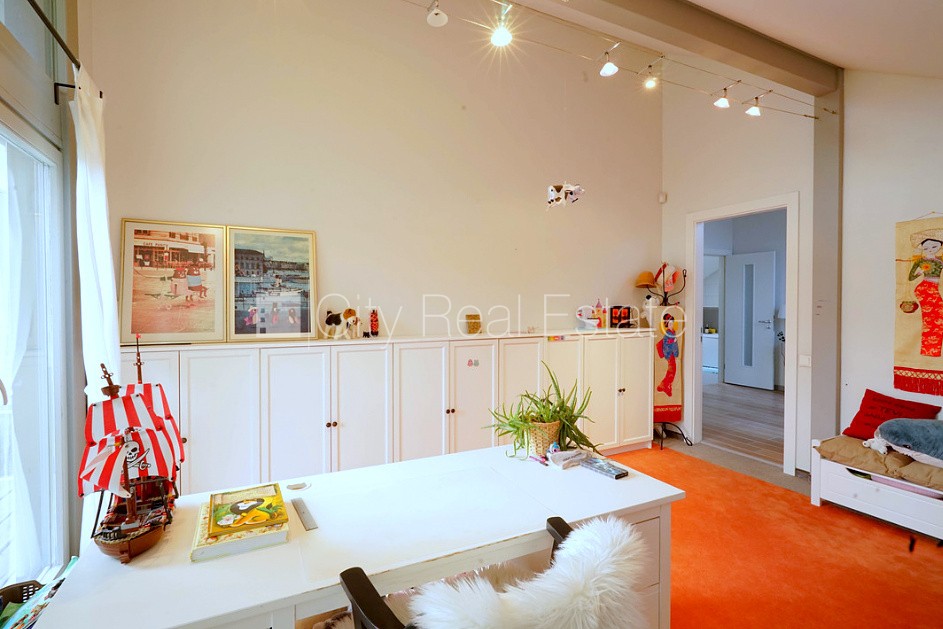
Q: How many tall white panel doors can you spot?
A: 10